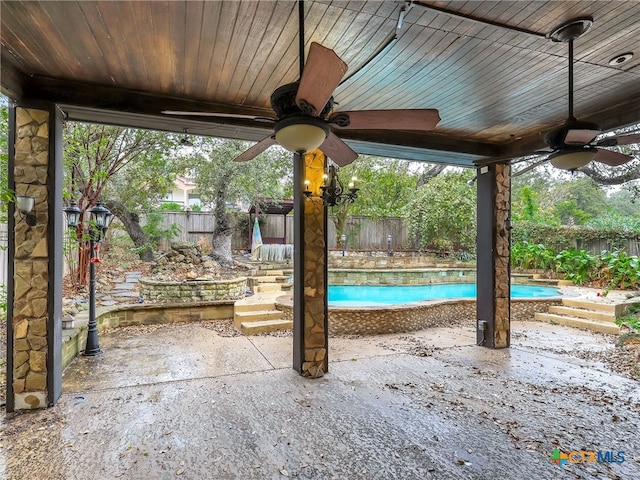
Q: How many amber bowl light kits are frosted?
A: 2